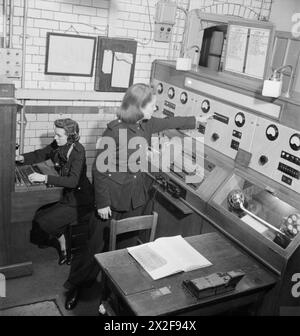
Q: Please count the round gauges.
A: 7